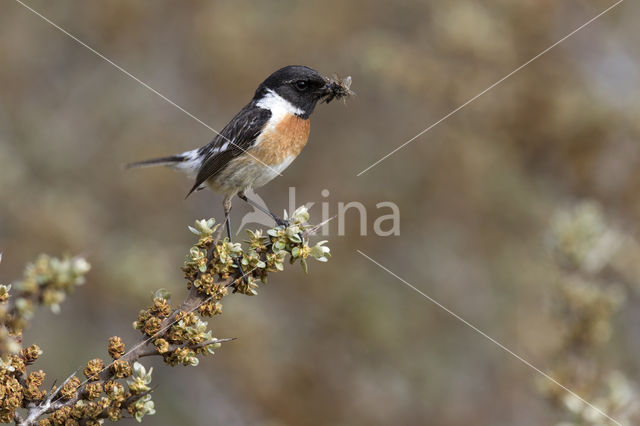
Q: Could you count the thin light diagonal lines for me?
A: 4